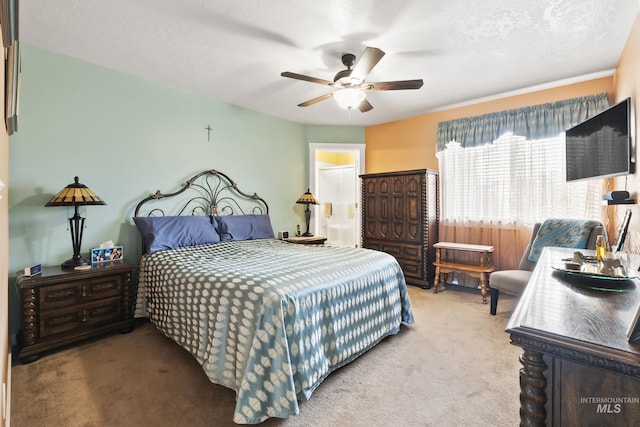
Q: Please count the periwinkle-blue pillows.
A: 2